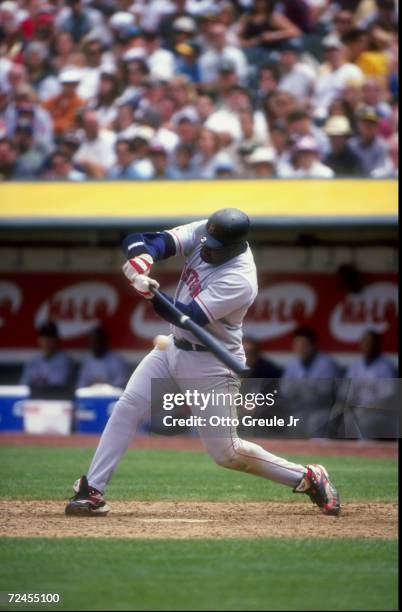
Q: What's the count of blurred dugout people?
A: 5